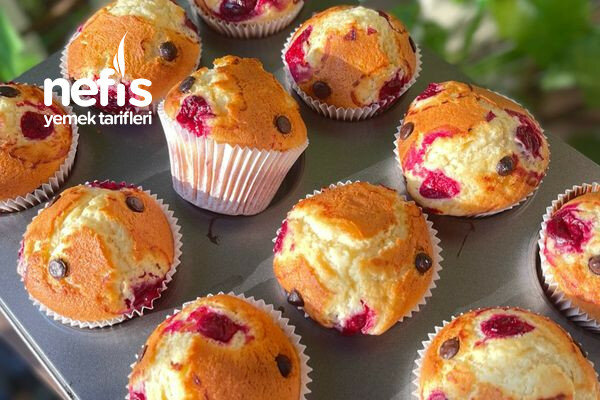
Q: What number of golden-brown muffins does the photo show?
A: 11